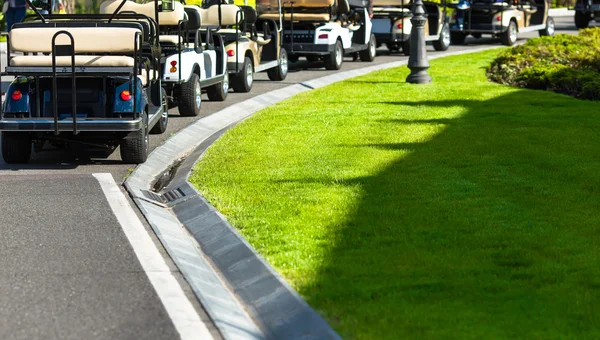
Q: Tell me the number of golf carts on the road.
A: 7